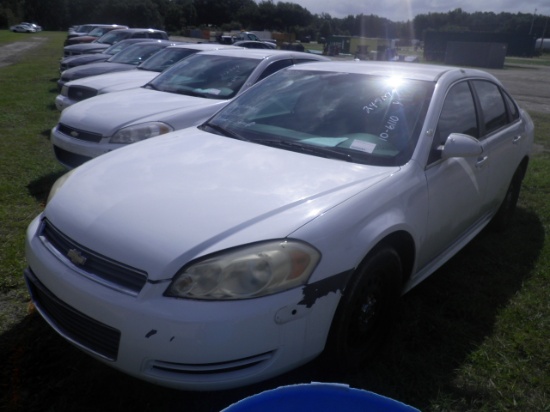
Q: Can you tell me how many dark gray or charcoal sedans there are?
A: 2